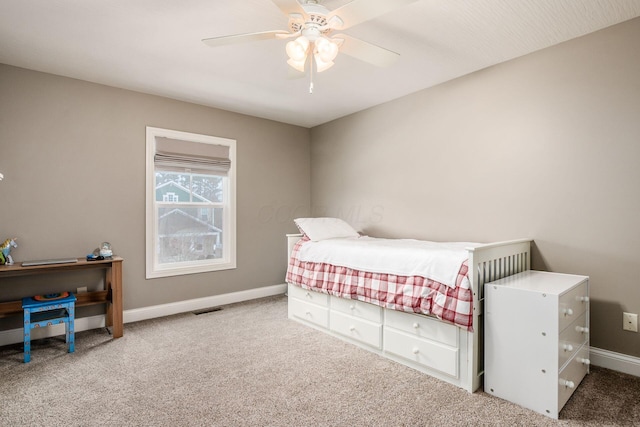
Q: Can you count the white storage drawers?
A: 9